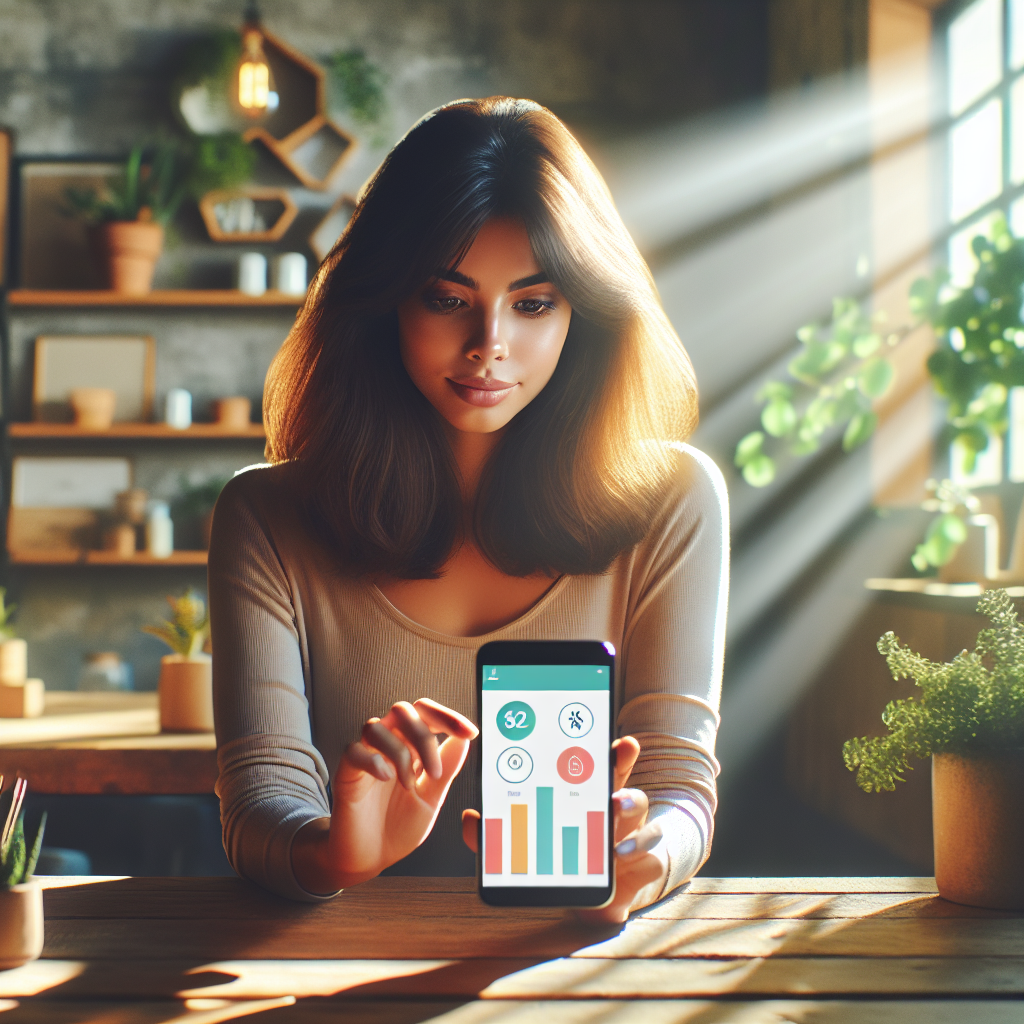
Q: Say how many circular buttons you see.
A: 4